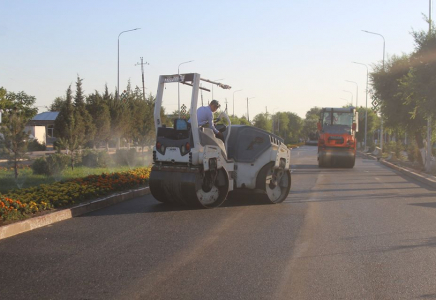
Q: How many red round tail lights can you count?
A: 2